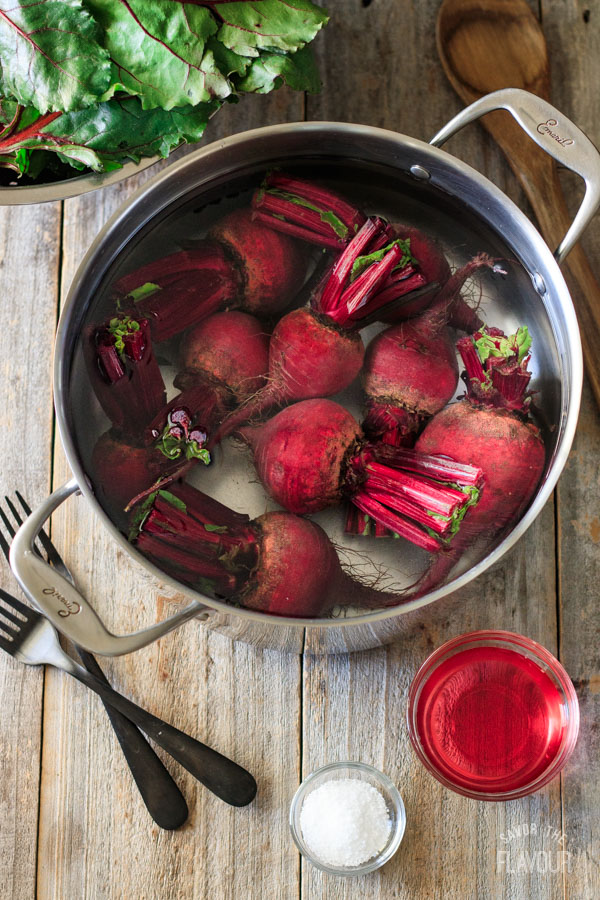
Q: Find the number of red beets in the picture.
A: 9